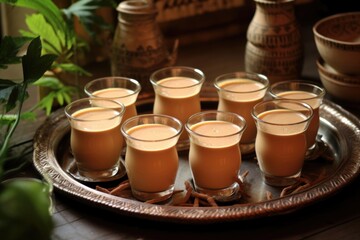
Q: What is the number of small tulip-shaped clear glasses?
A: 8